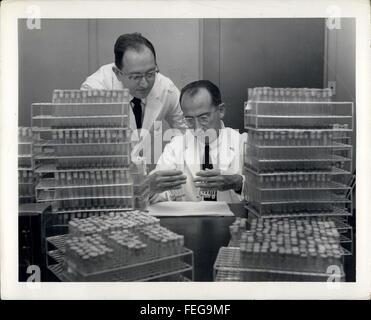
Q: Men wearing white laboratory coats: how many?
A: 2